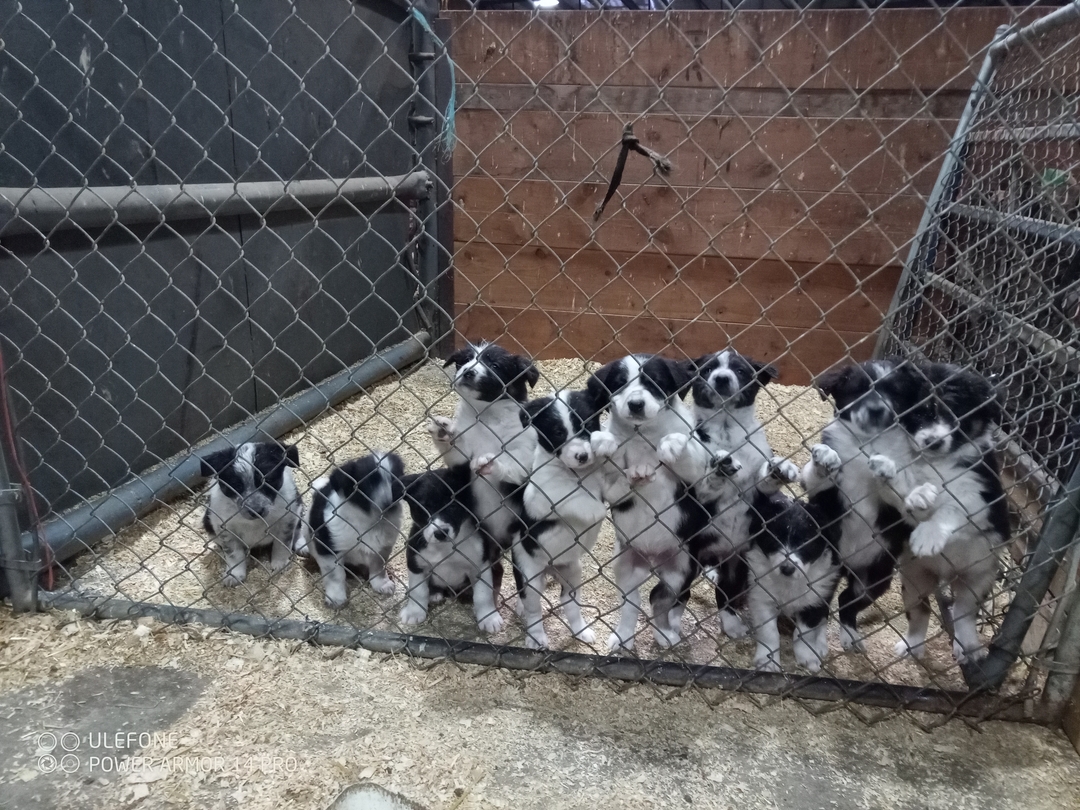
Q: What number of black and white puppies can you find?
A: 10